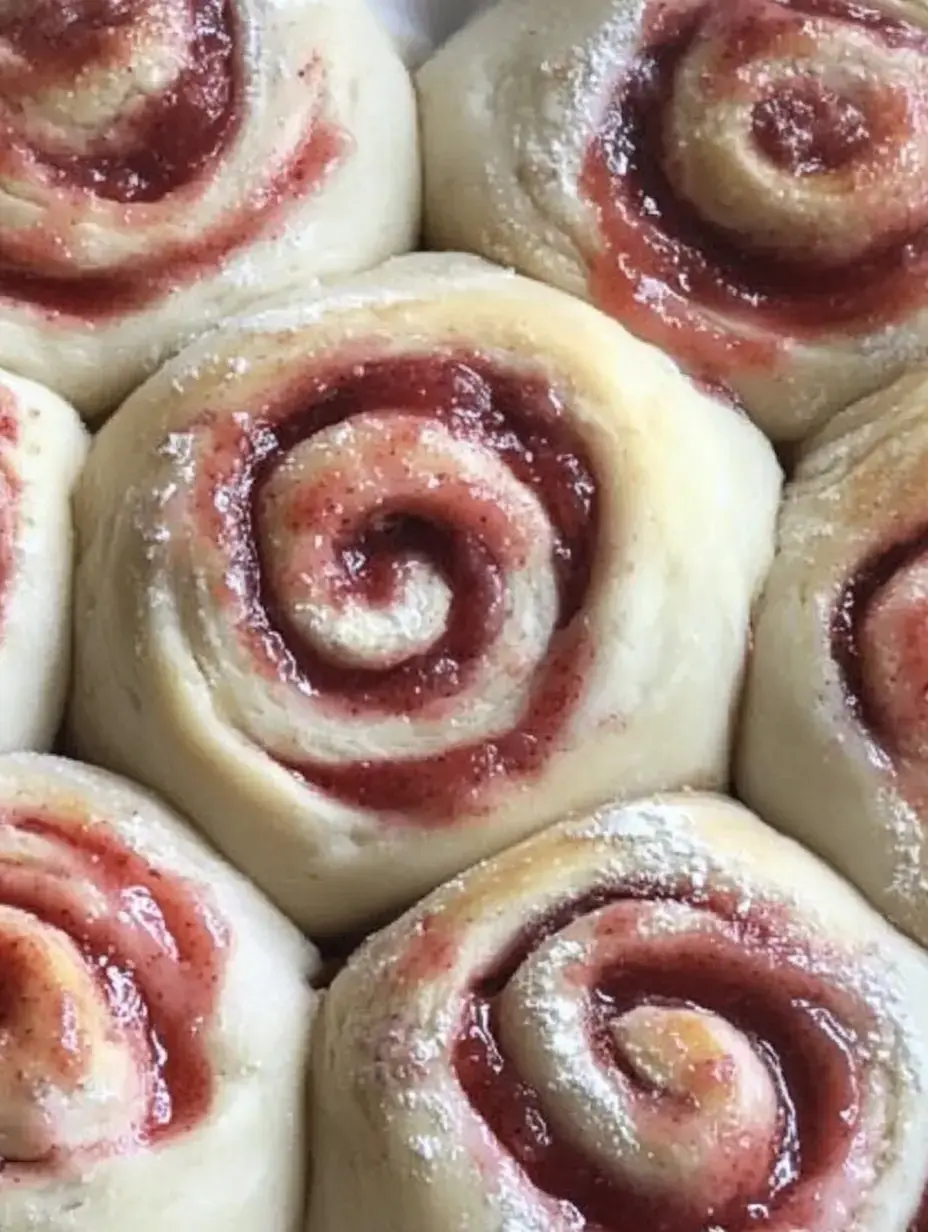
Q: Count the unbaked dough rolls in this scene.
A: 7